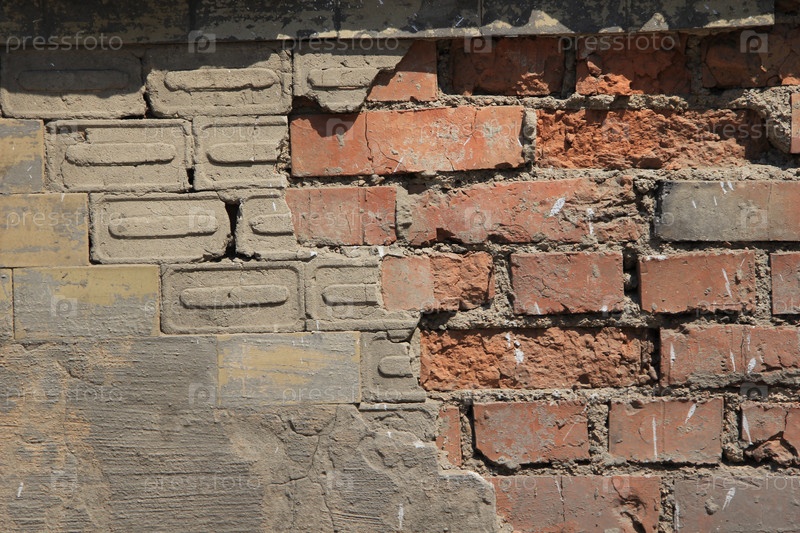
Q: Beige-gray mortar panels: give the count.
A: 10